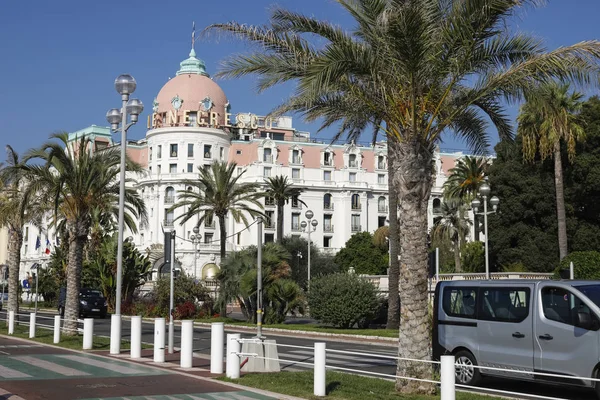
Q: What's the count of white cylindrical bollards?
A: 12